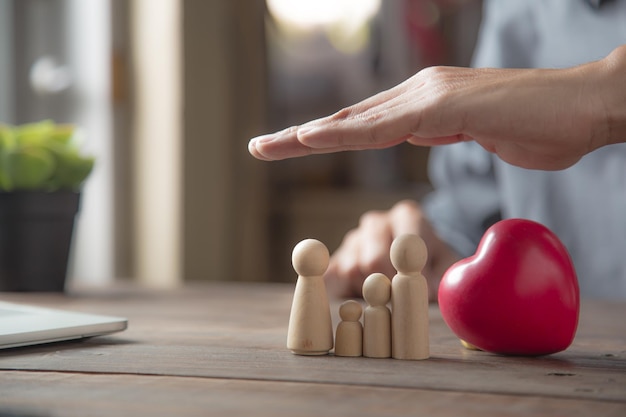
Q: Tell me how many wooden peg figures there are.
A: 4